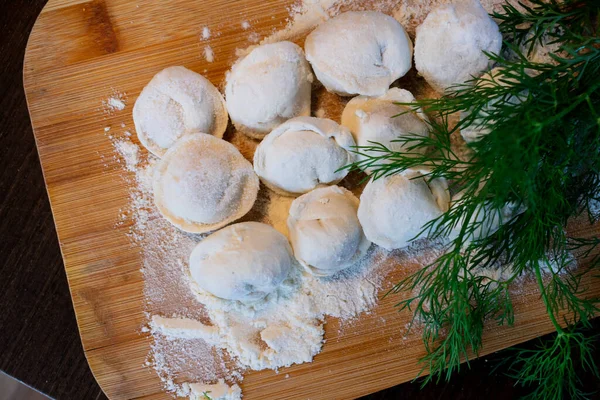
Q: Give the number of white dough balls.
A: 12